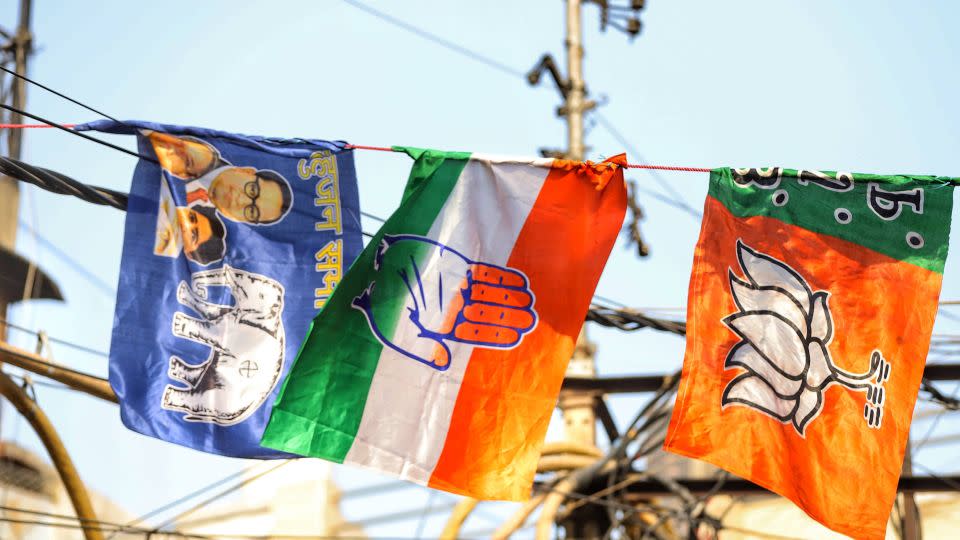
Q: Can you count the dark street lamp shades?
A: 1